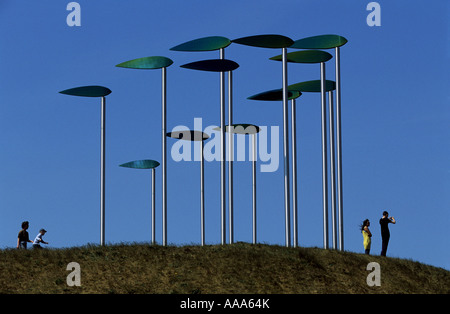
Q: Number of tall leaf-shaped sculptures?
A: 12